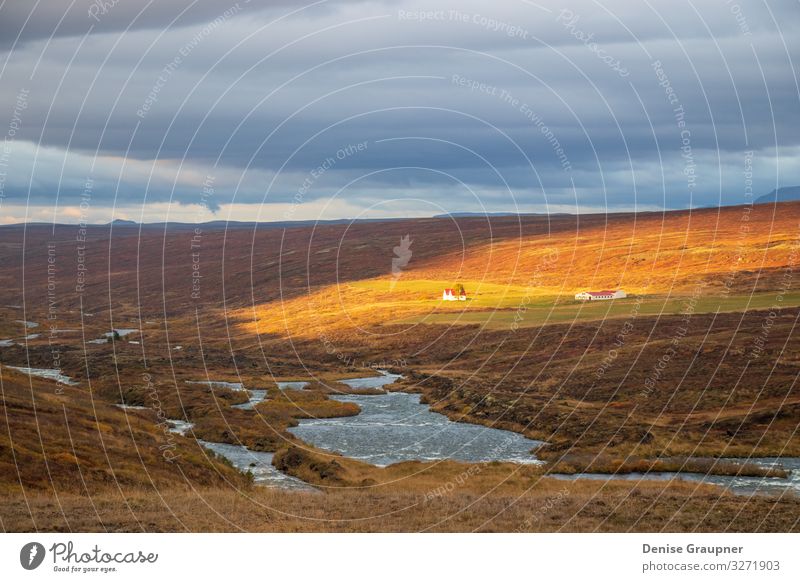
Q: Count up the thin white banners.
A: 1